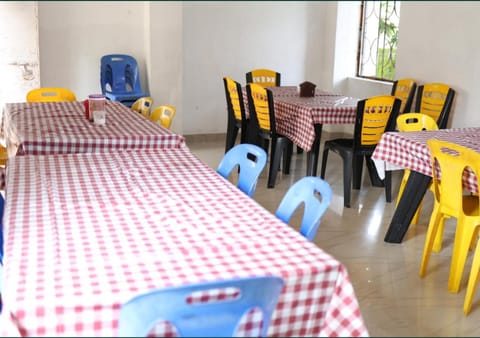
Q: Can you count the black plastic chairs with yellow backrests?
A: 6